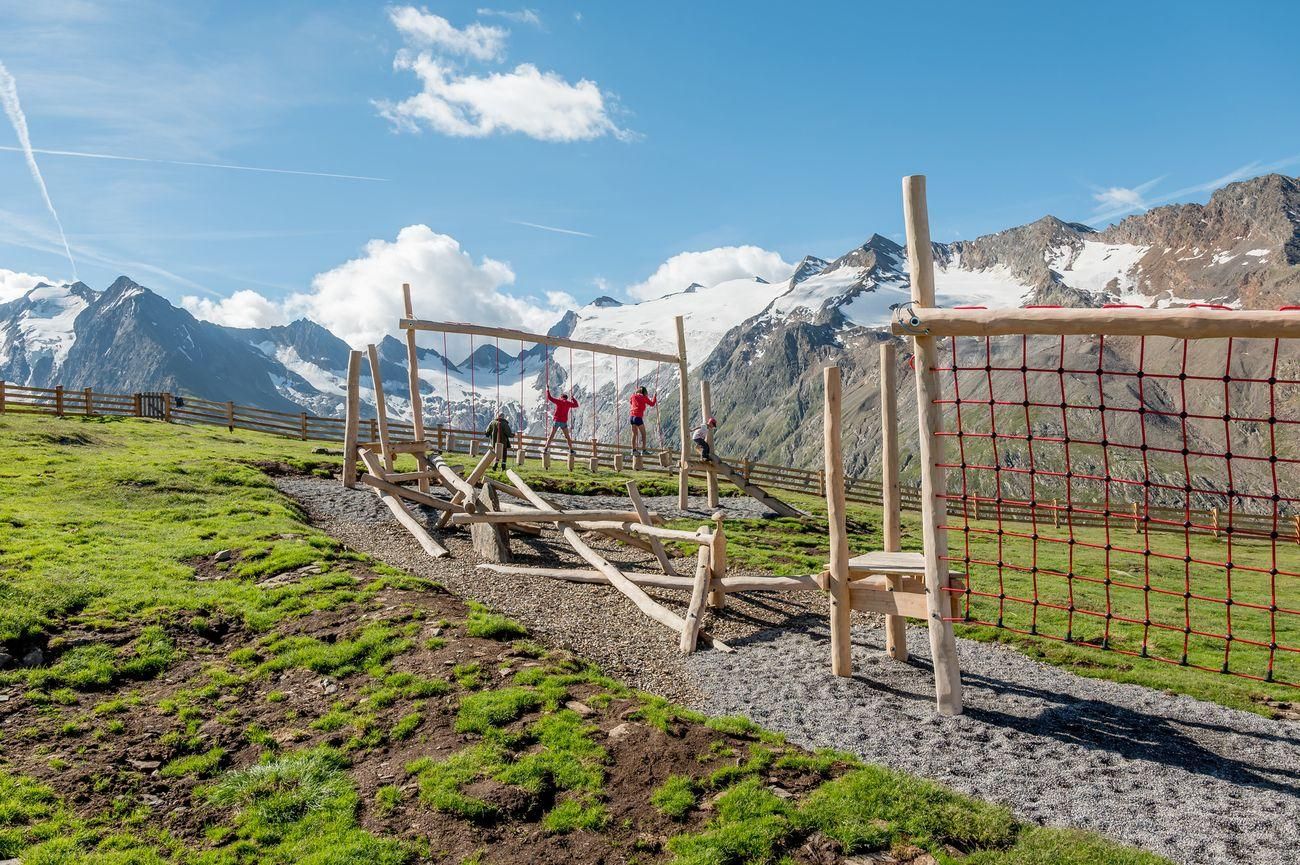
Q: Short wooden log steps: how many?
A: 10